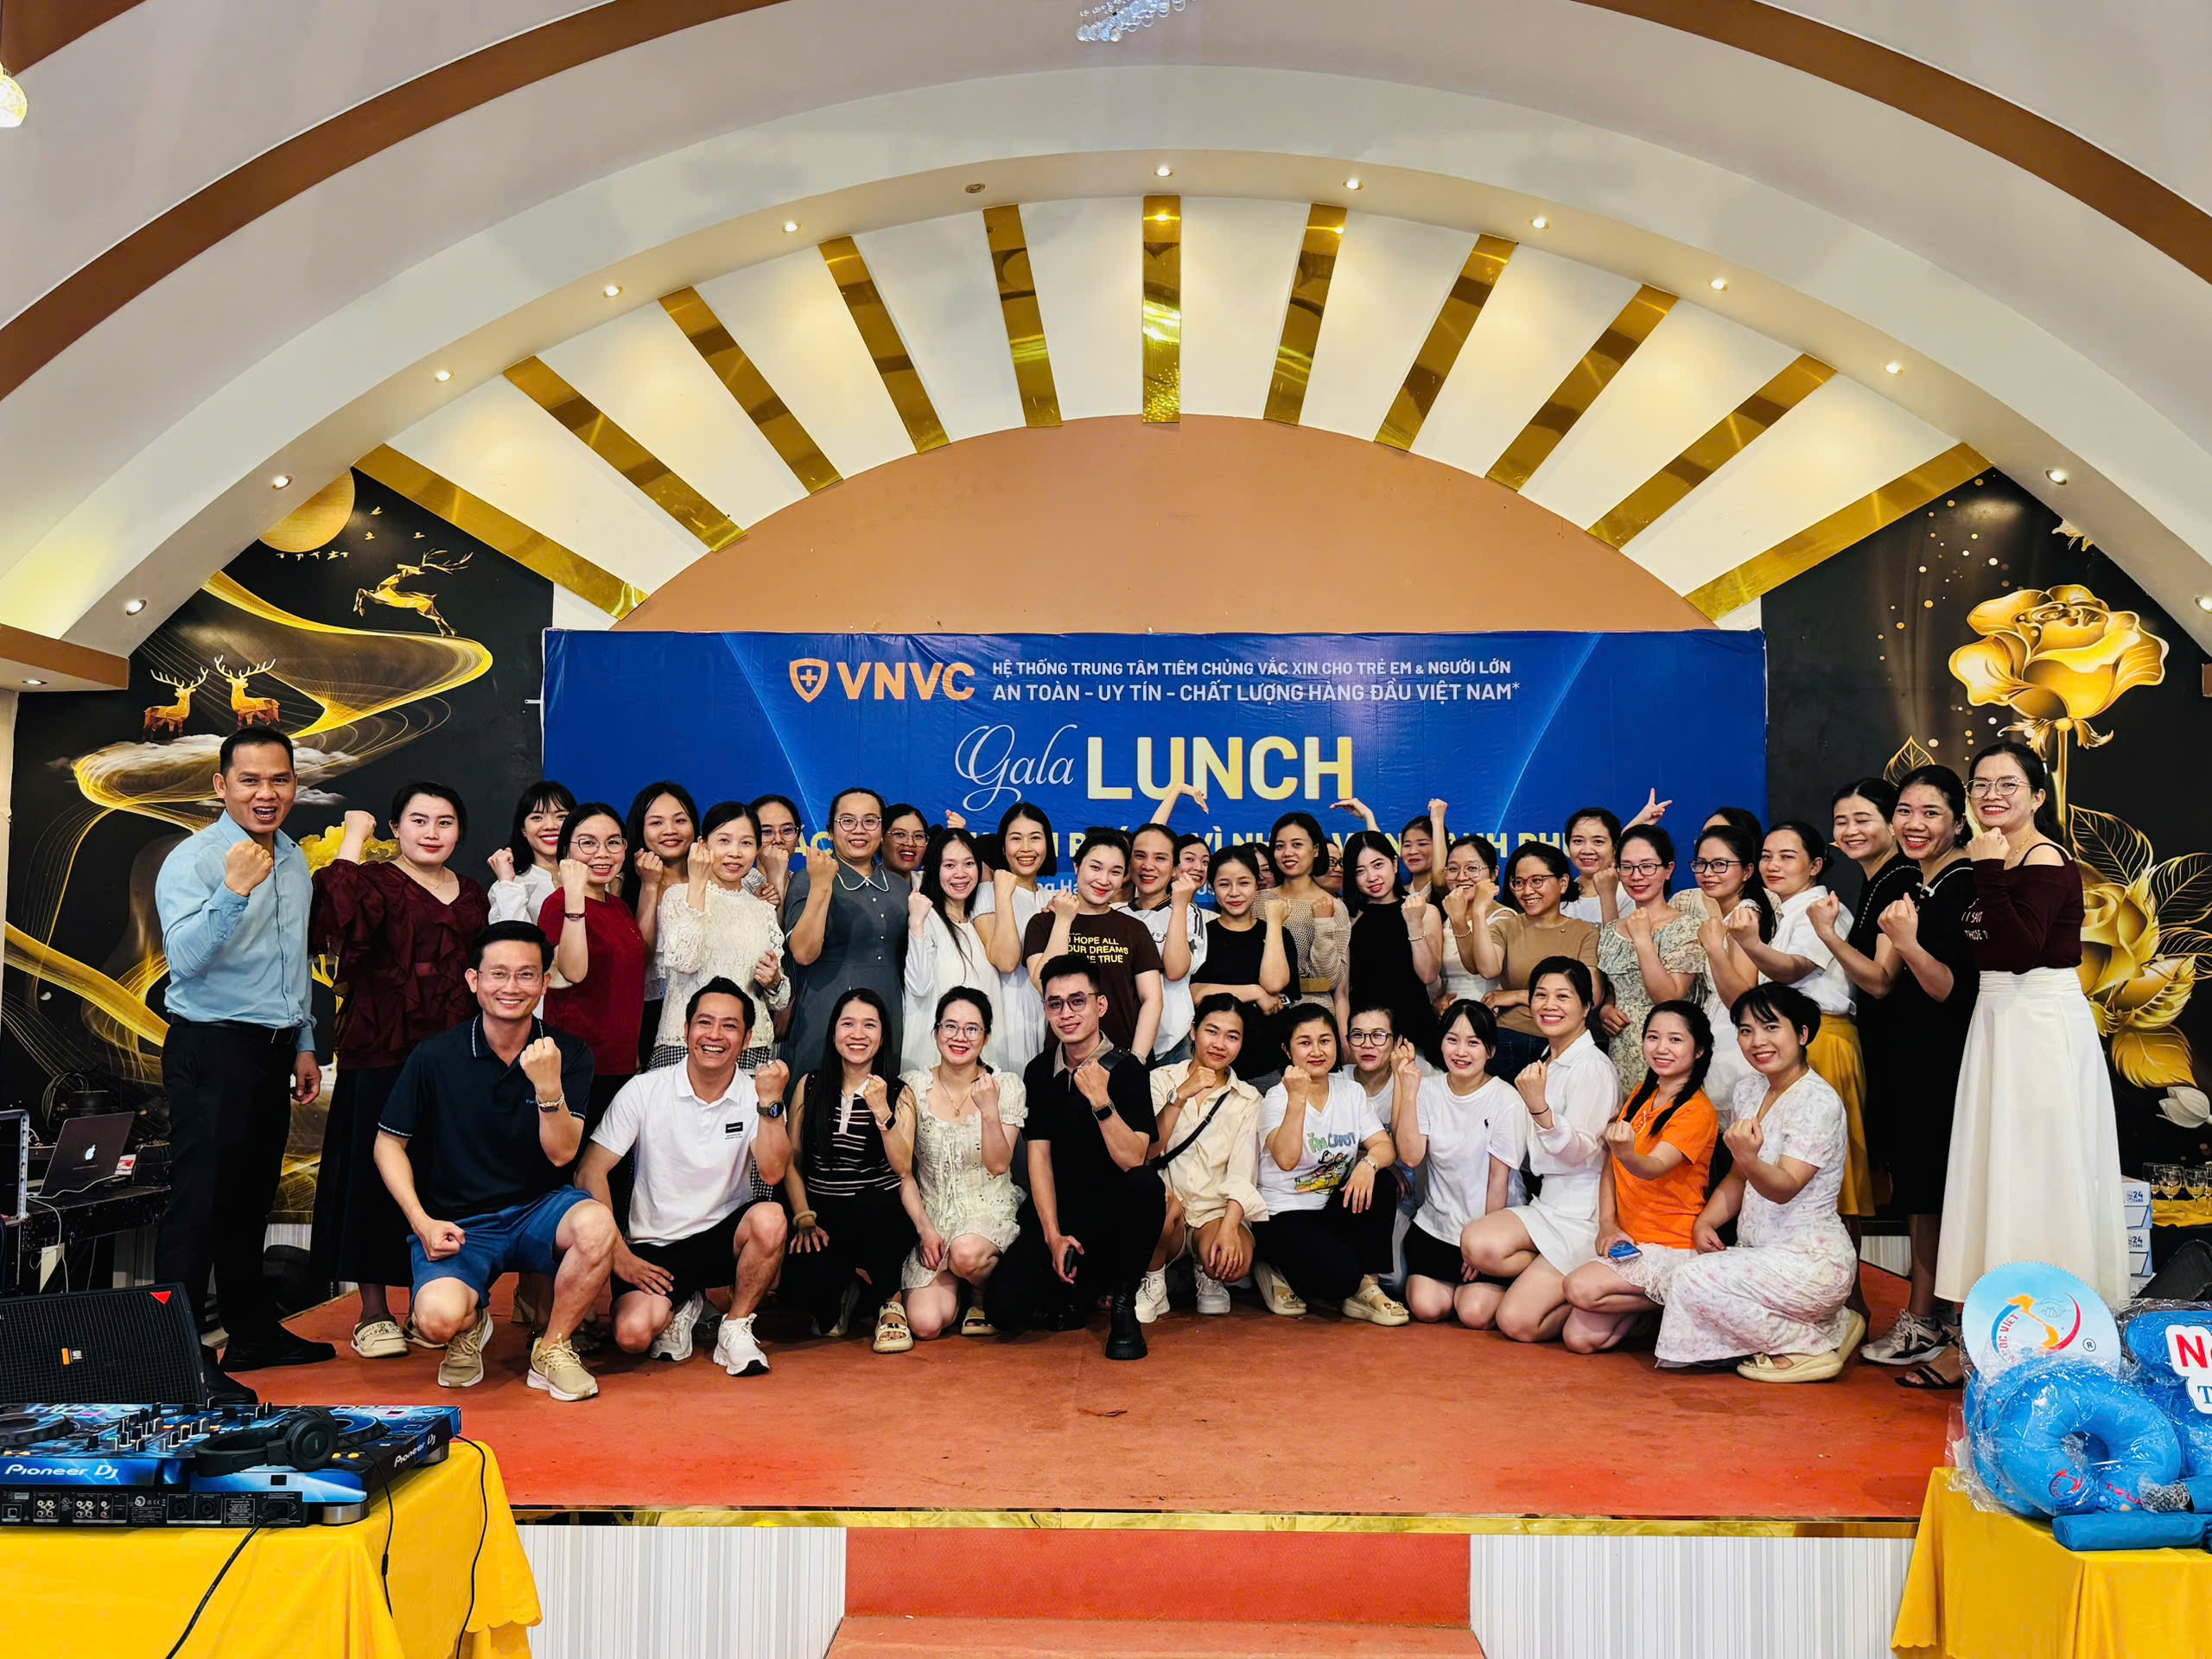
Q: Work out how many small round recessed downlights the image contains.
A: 14